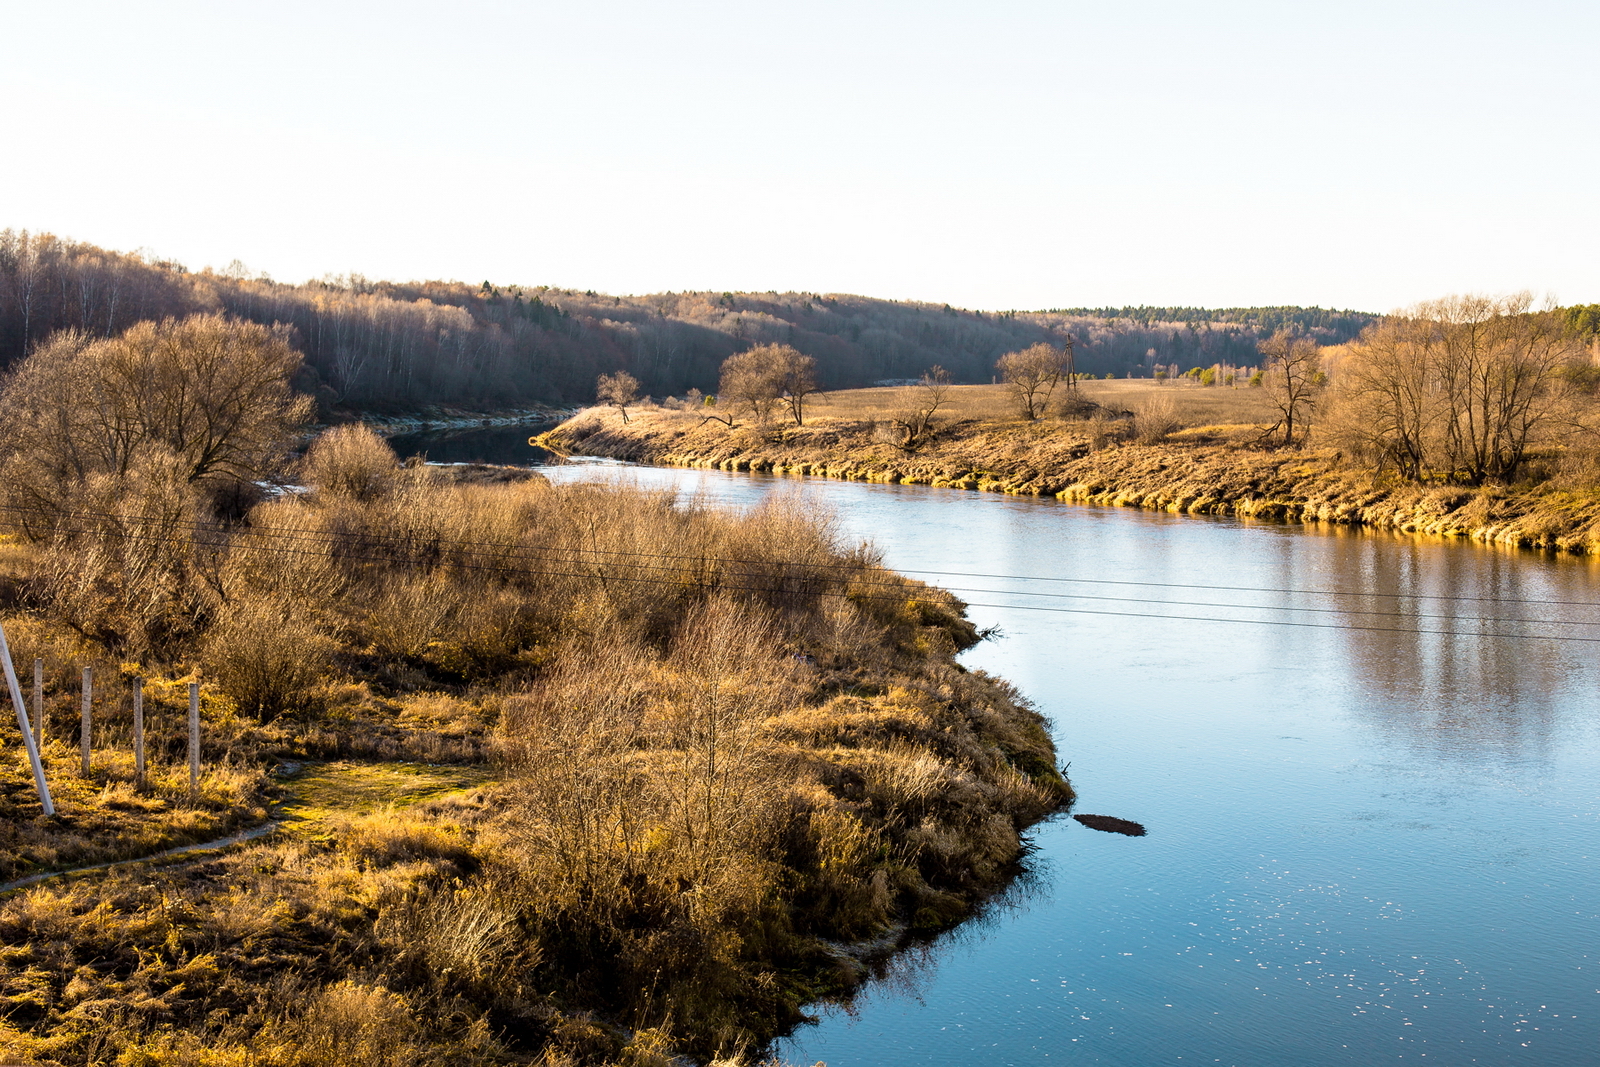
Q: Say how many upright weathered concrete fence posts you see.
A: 4